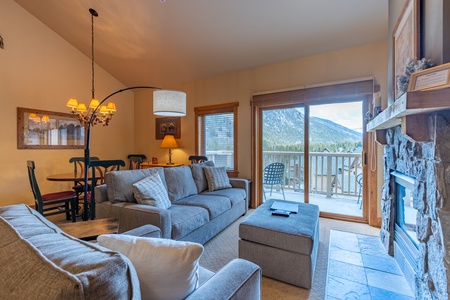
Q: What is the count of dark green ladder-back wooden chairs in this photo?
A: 5